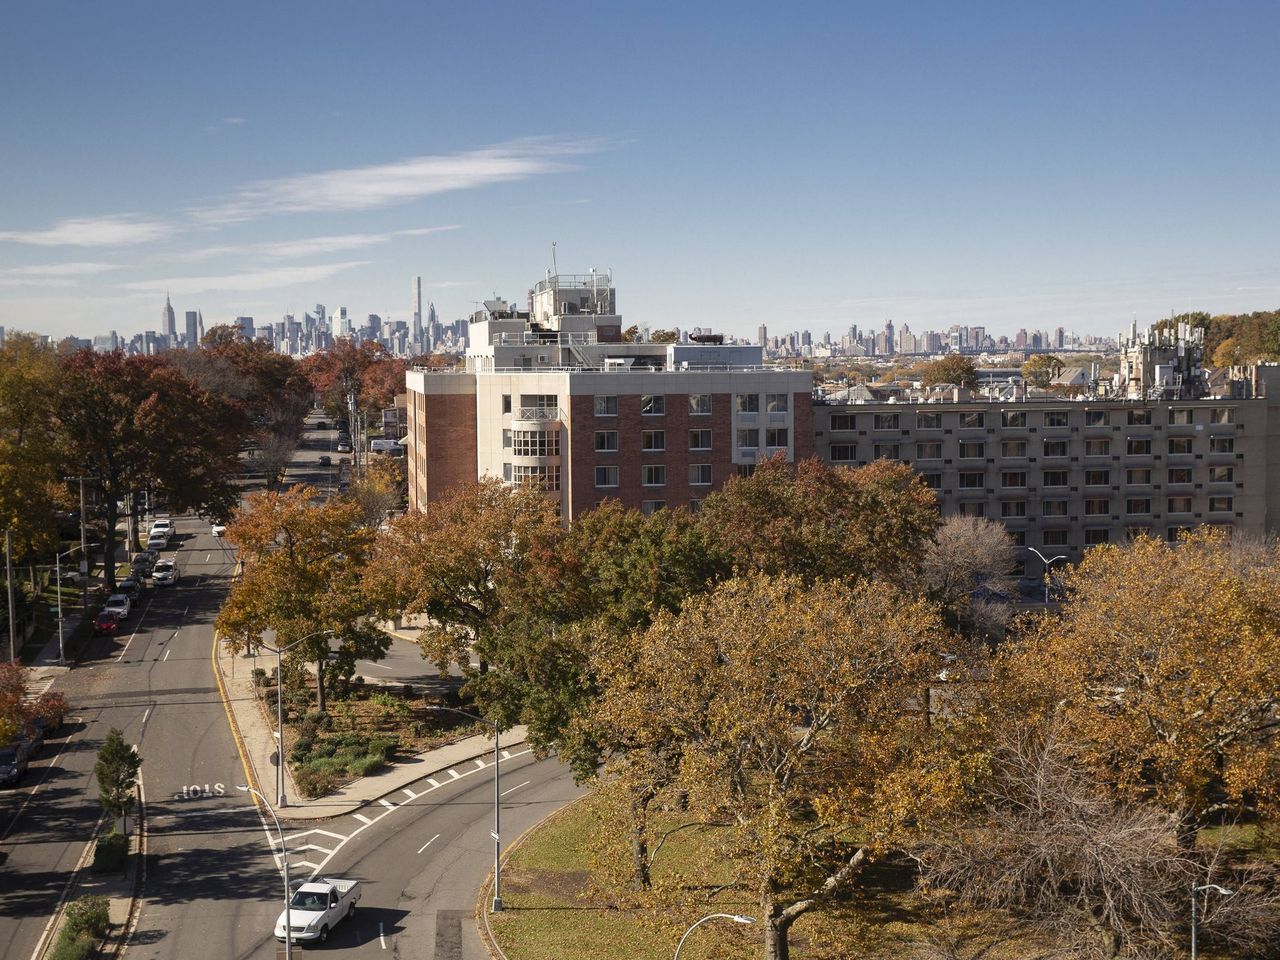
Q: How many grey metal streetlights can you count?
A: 7